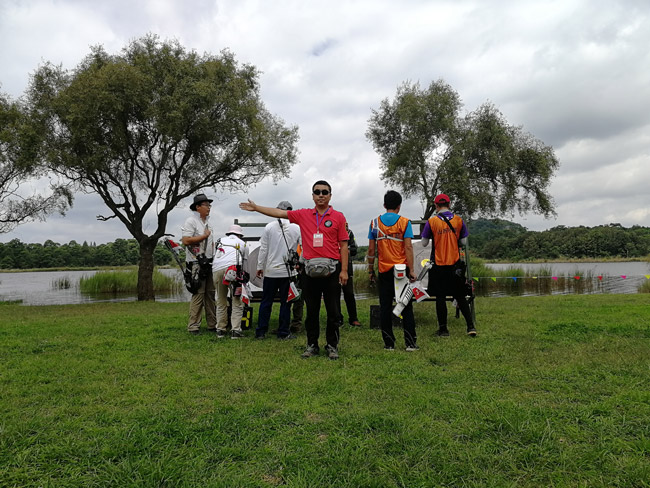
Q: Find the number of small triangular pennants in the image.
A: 9